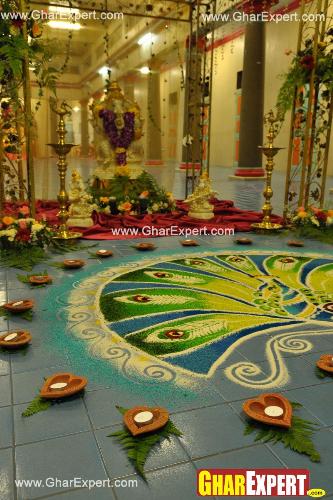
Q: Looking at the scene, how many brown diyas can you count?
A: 13